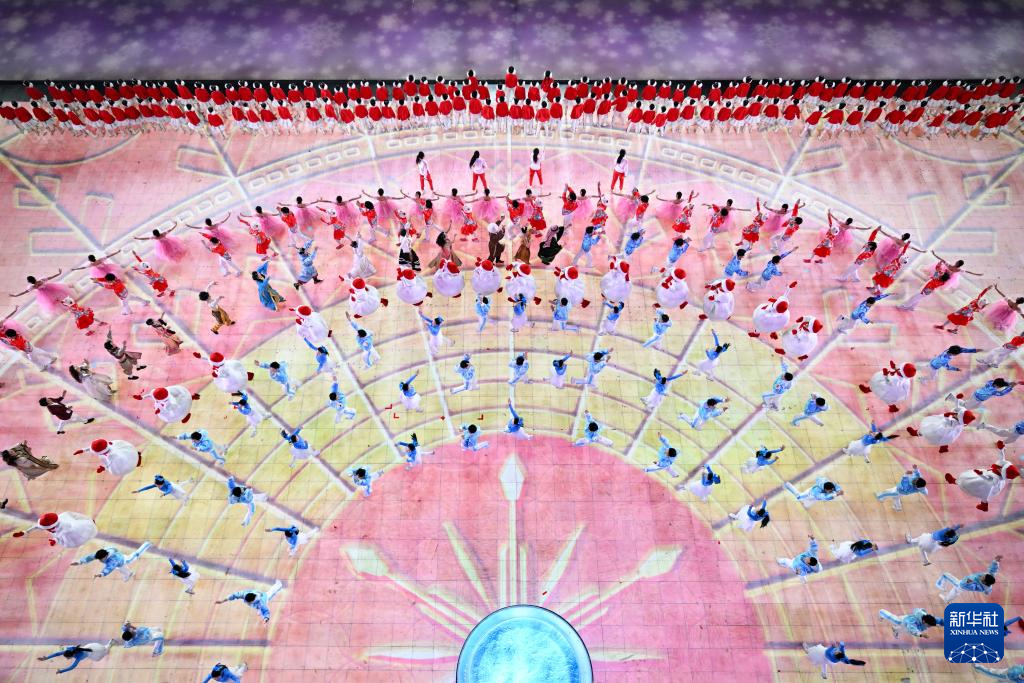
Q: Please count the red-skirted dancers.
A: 13